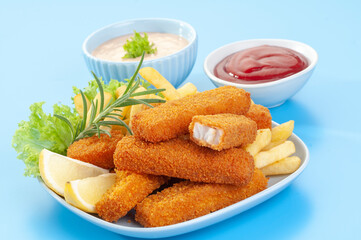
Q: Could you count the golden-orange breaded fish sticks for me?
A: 7